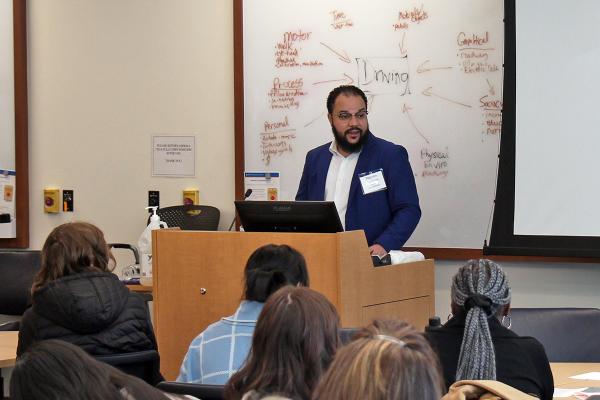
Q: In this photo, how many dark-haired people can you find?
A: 5